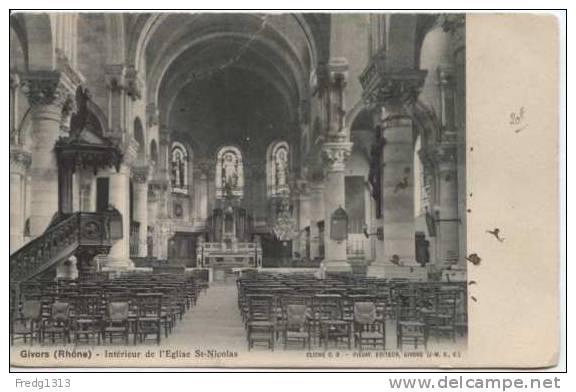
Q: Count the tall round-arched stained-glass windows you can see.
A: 3